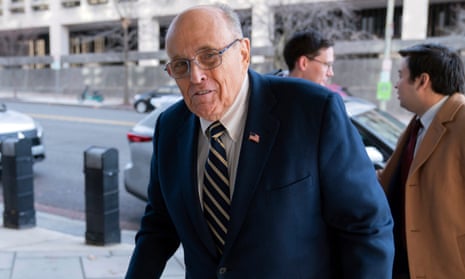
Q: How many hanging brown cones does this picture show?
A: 0